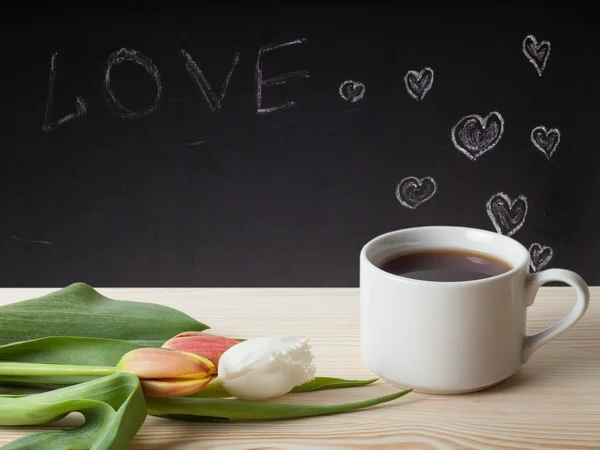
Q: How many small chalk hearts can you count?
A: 8